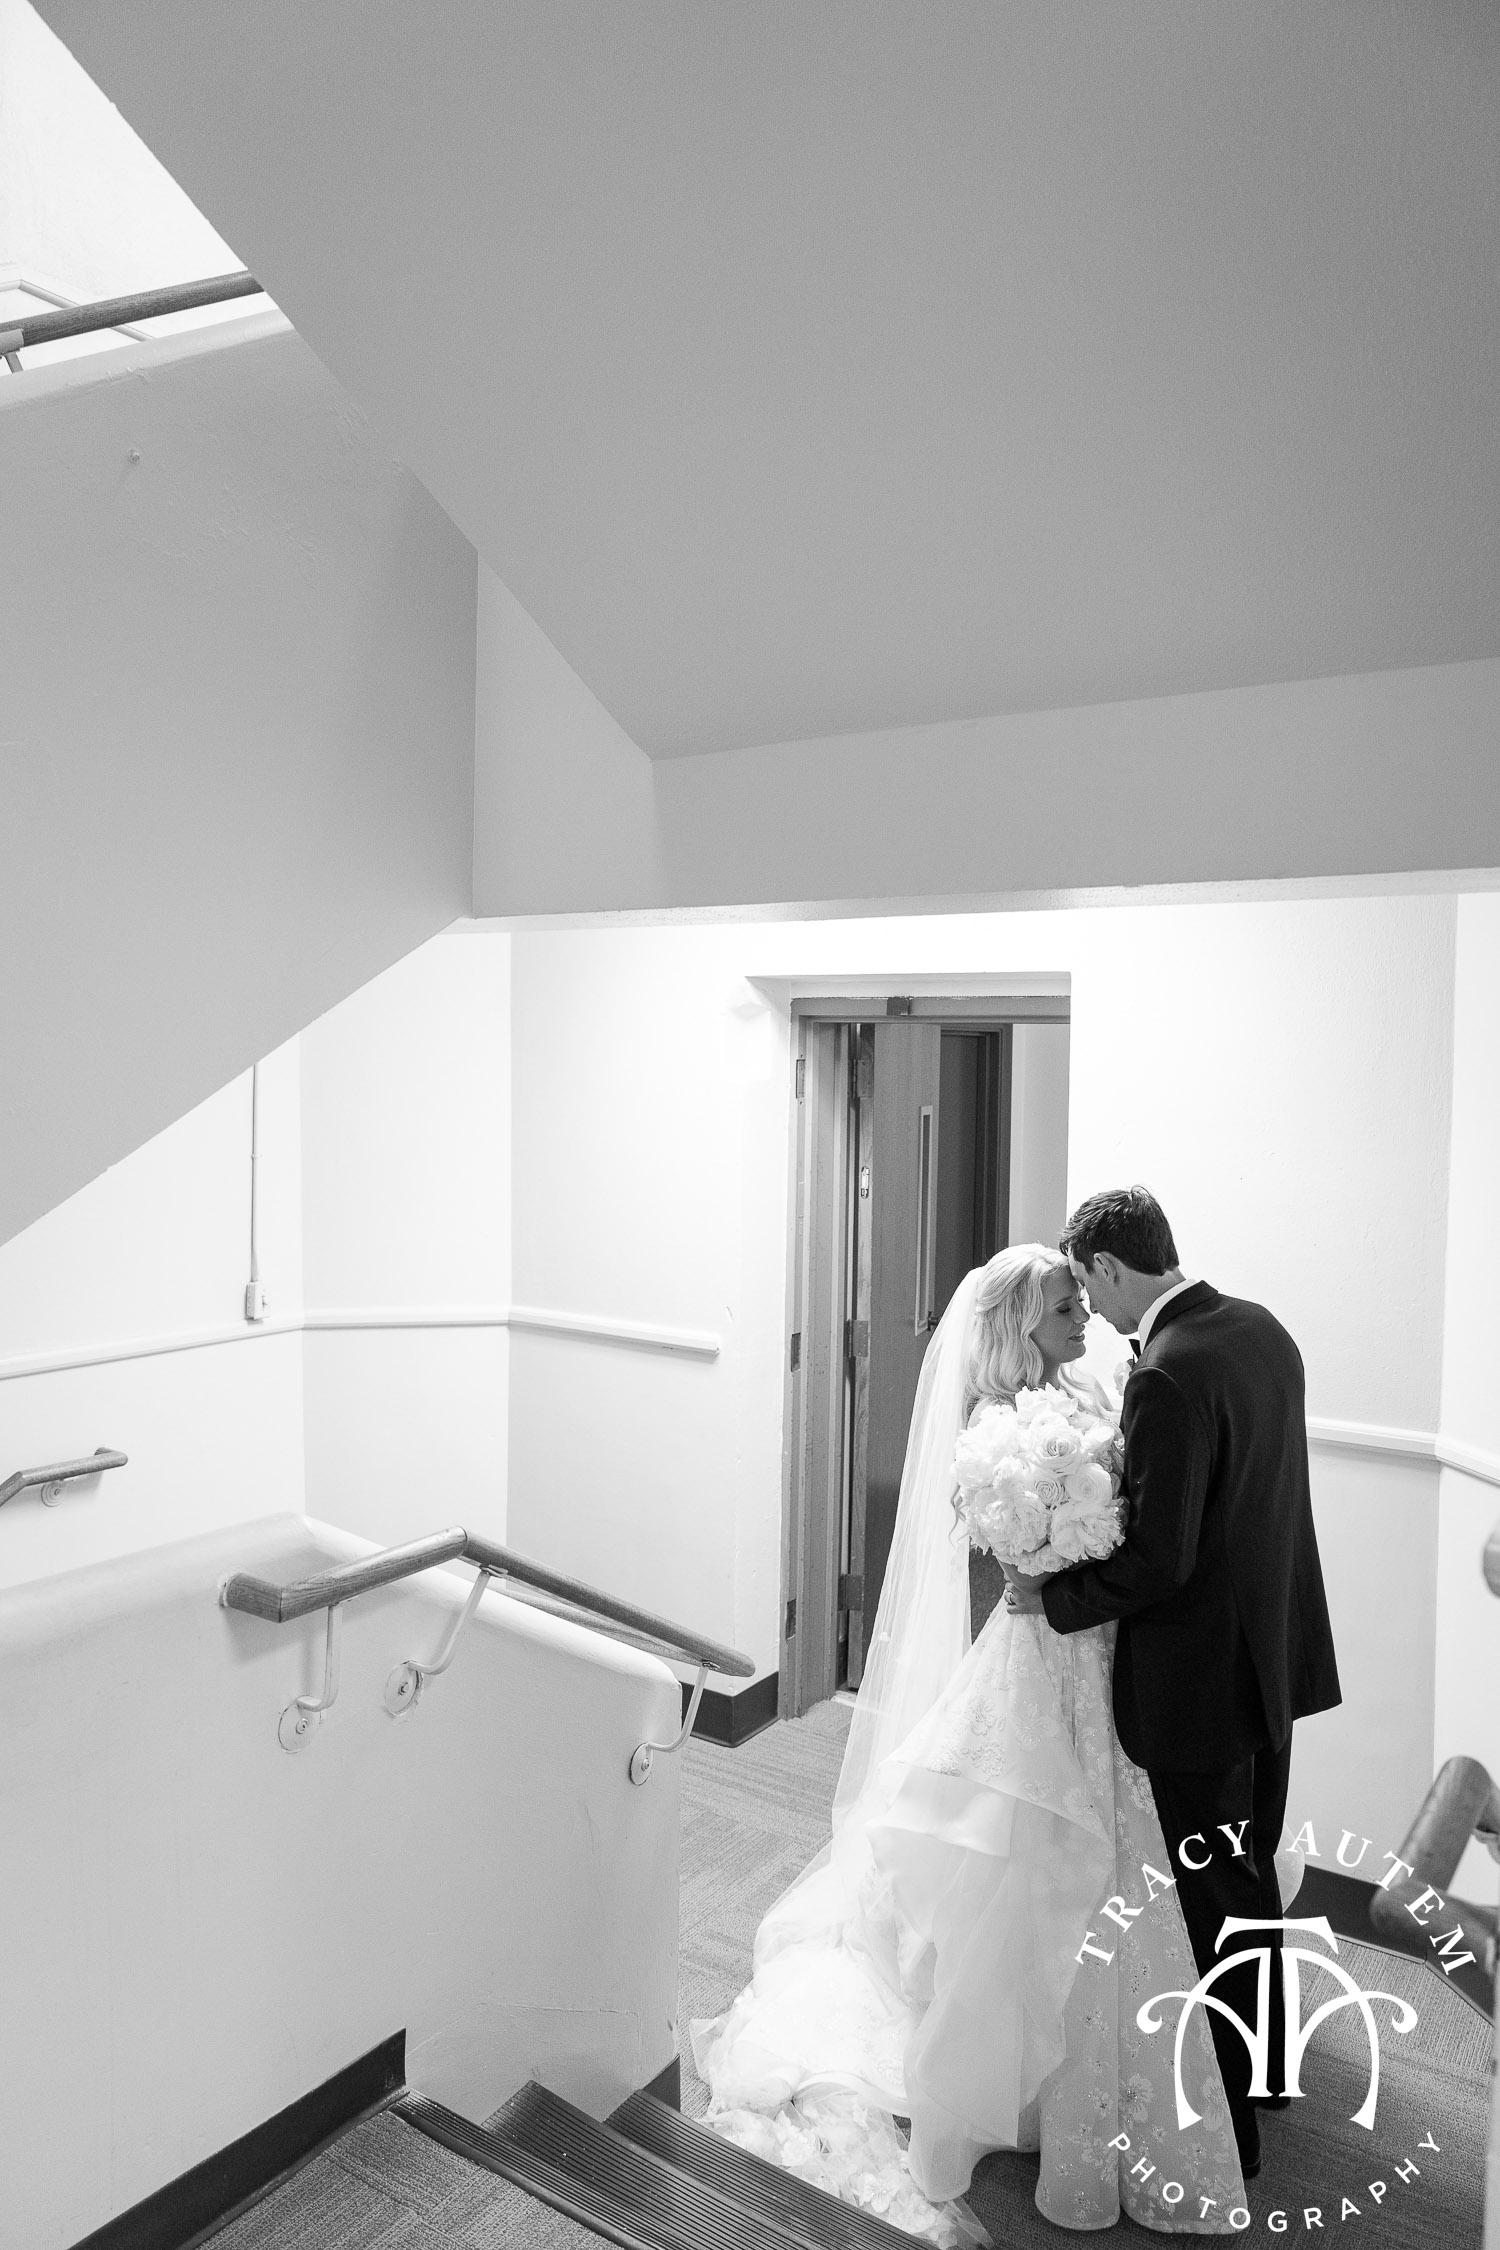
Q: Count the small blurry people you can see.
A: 0